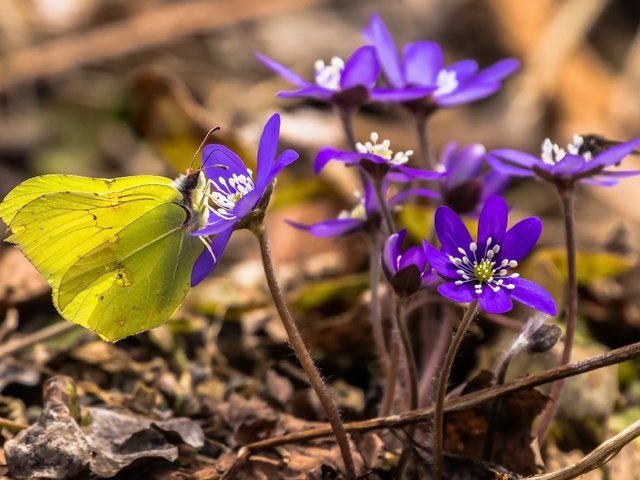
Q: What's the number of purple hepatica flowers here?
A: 9